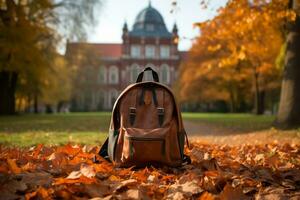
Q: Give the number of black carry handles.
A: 1